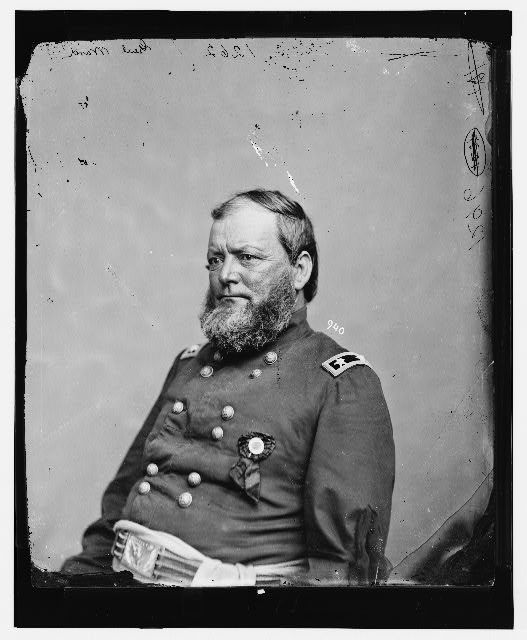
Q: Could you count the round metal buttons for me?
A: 11